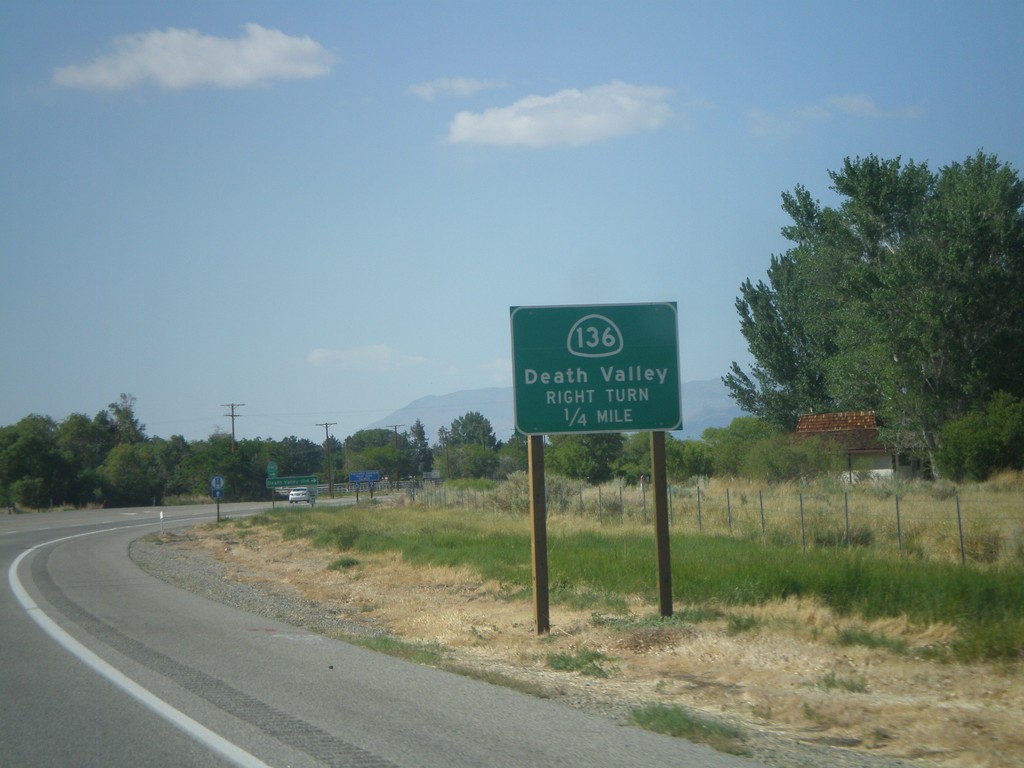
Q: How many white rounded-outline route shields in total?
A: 1